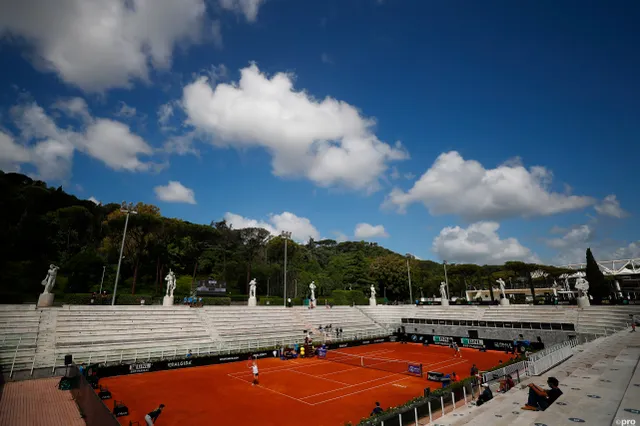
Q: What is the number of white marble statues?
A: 8